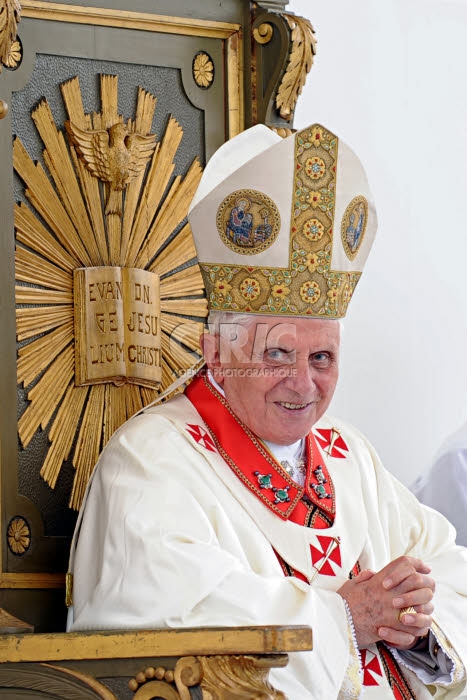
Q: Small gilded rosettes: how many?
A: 3